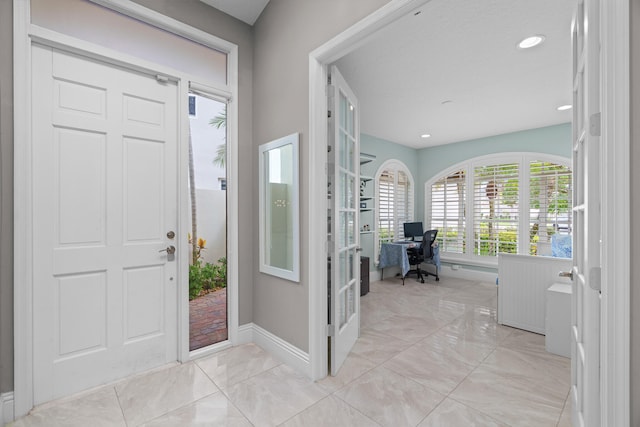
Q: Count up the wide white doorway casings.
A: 2